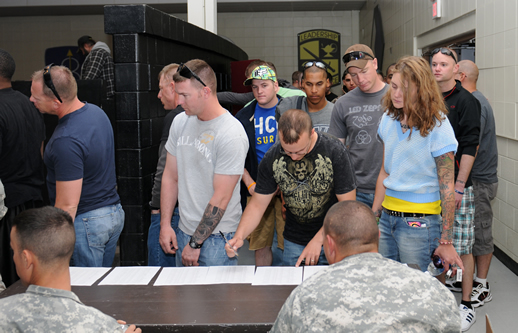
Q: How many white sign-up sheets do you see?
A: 6